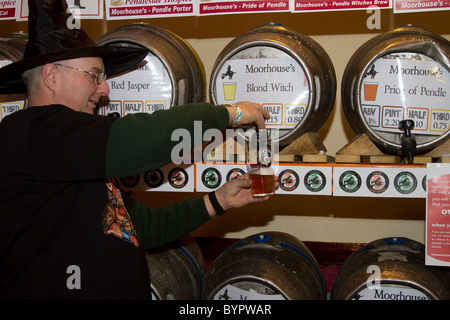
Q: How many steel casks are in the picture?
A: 7